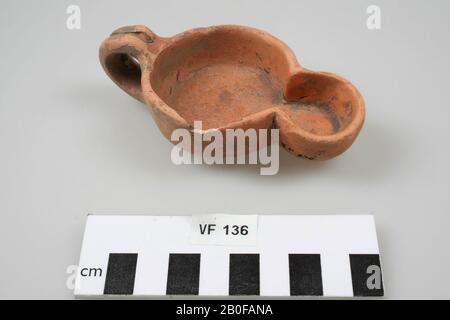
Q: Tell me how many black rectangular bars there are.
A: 5